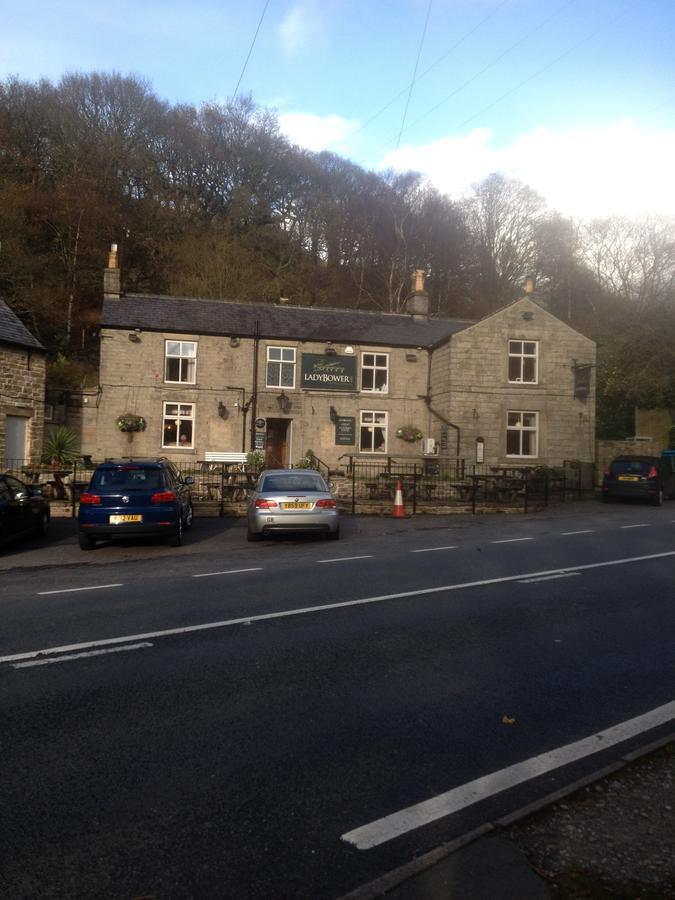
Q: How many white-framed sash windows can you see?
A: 7